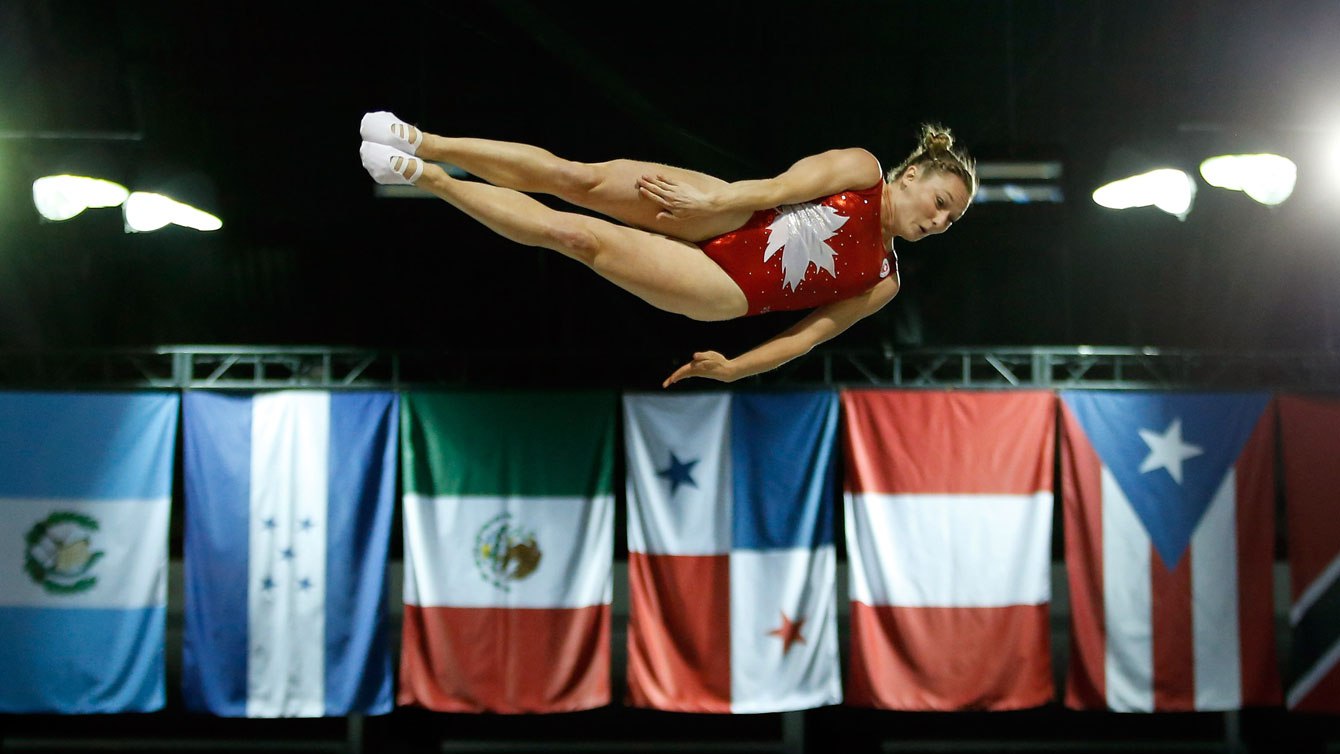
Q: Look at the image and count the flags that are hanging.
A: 7